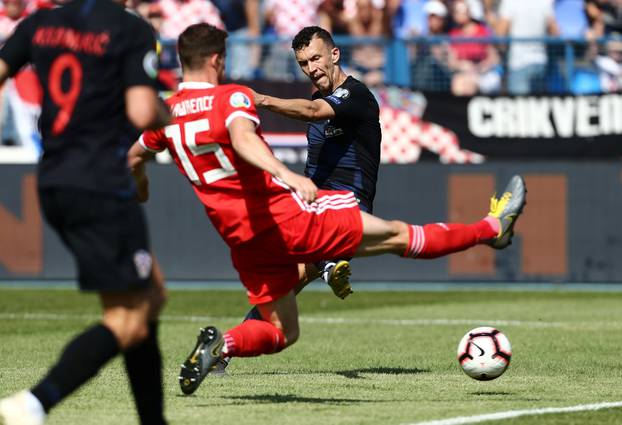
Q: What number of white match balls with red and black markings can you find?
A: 1